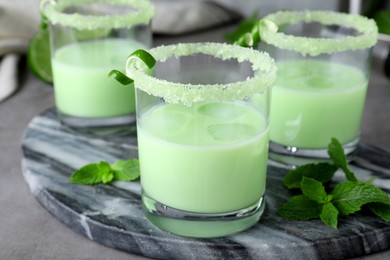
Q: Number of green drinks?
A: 3